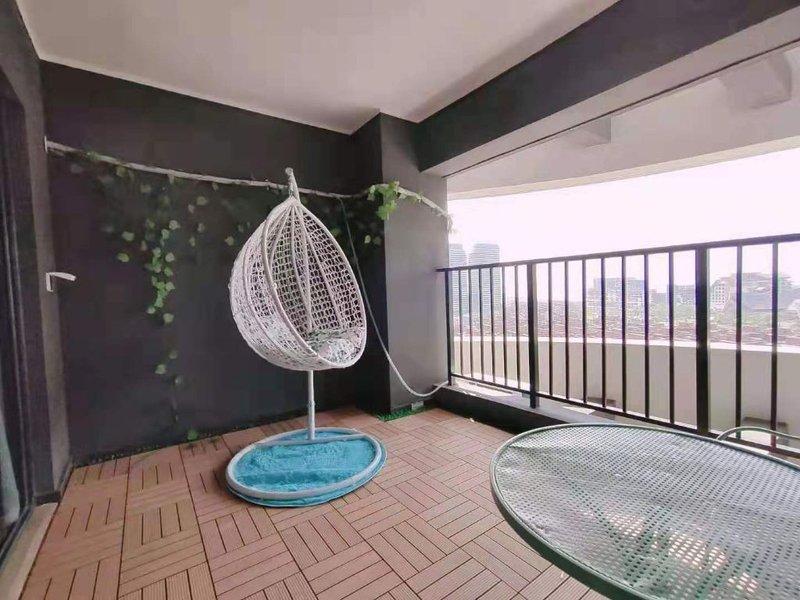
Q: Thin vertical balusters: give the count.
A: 15